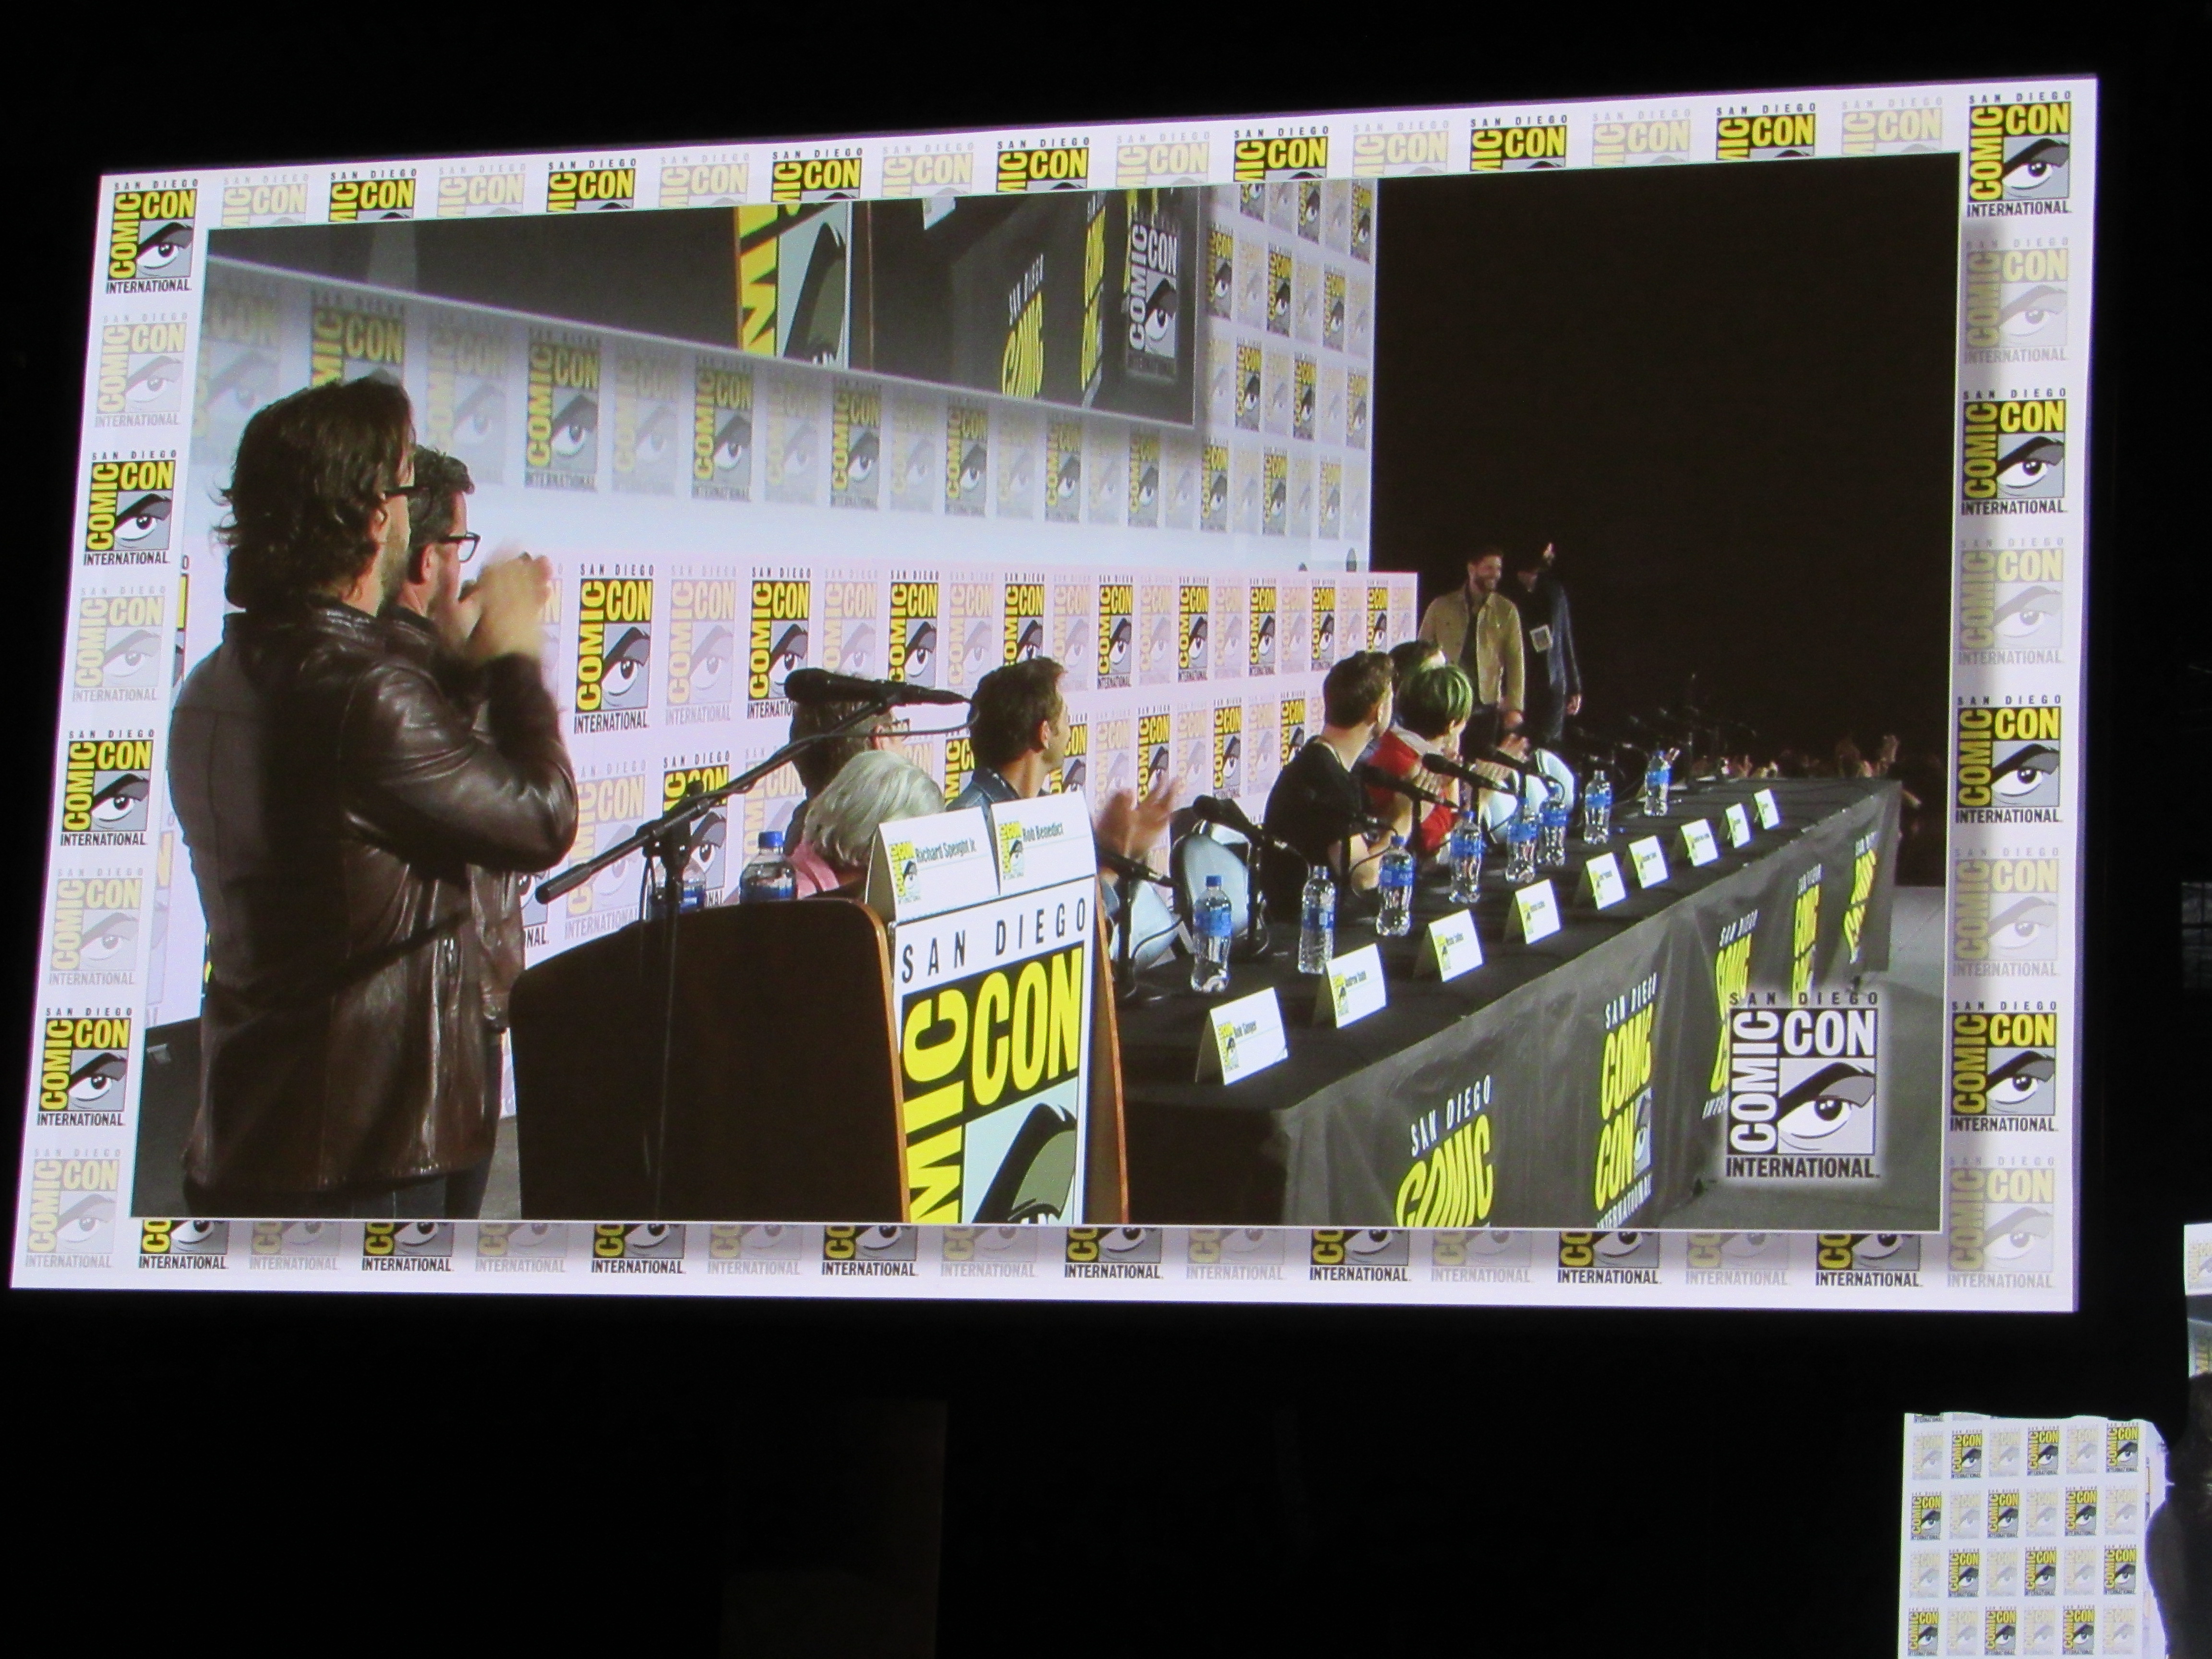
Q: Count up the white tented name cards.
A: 11